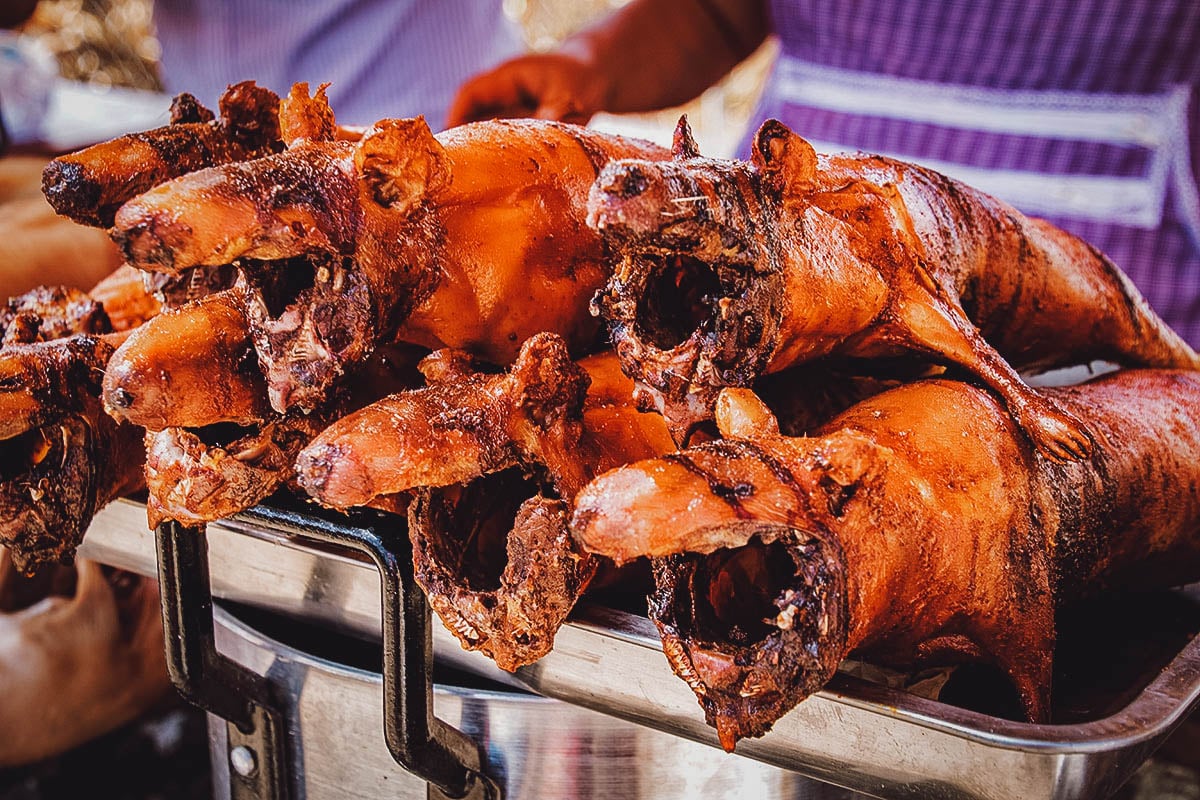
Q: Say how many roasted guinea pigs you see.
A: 7